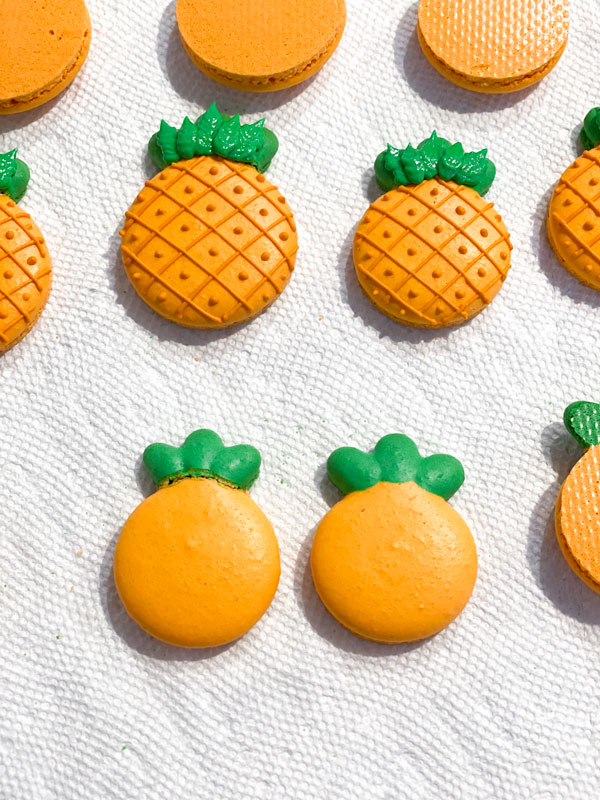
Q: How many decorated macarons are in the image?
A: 4